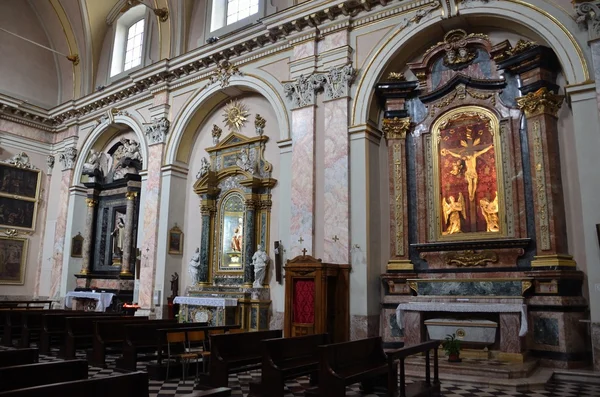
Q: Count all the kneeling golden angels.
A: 2